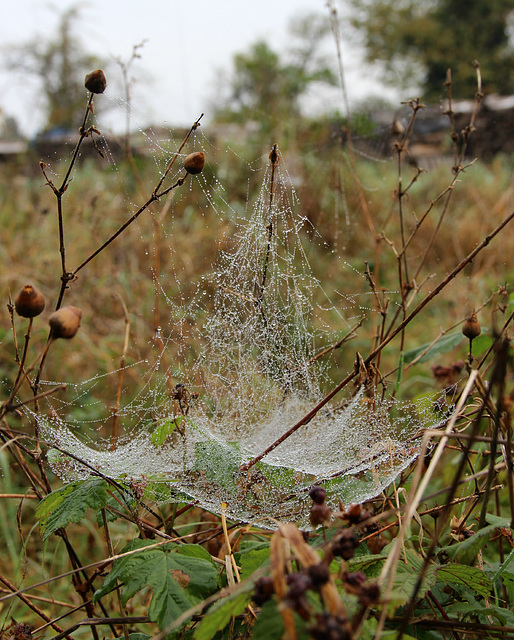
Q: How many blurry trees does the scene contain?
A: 3